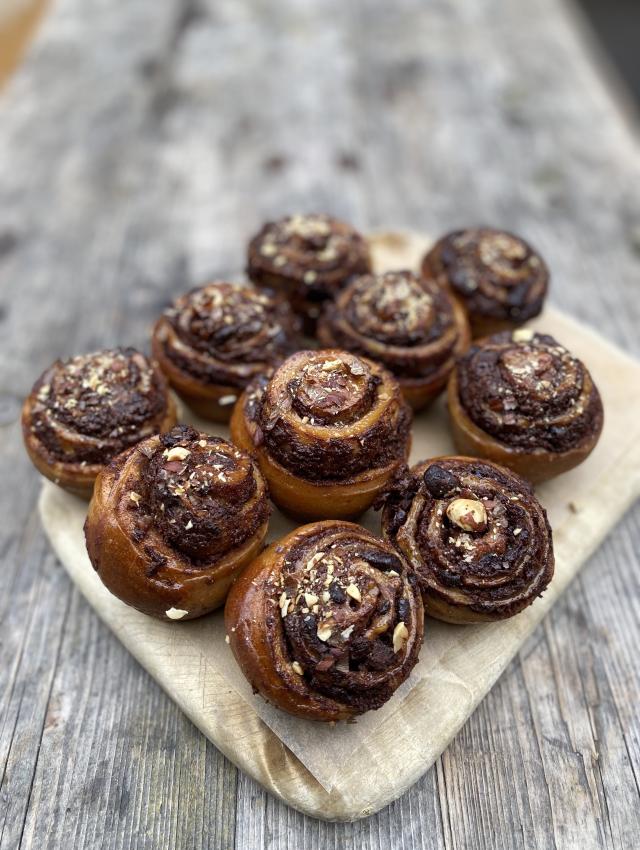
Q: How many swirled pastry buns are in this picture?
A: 10